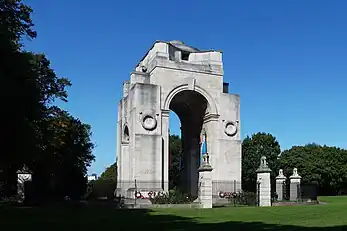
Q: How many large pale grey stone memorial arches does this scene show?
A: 1